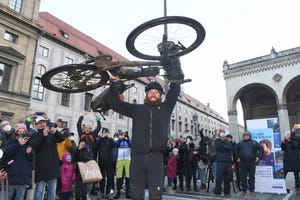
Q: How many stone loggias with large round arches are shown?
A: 1